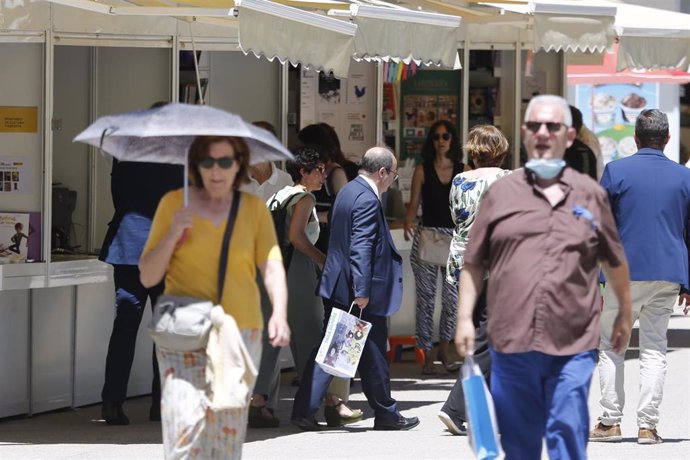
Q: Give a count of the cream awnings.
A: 4